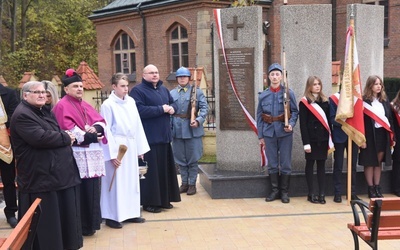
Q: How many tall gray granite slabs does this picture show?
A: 3